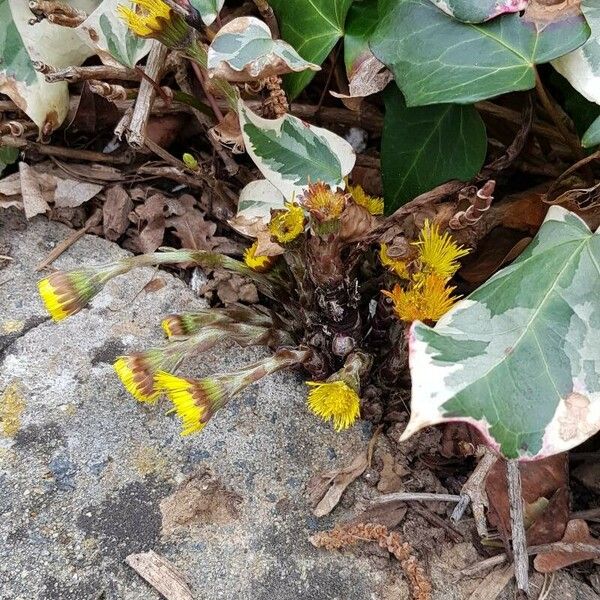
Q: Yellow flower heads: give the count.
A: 13